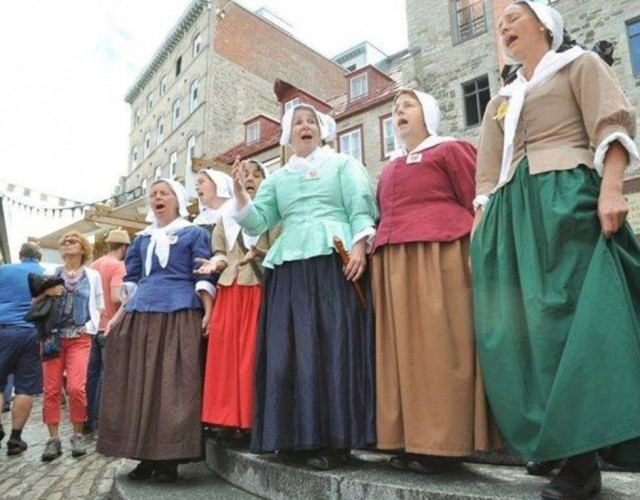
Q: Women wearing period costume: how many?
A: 6